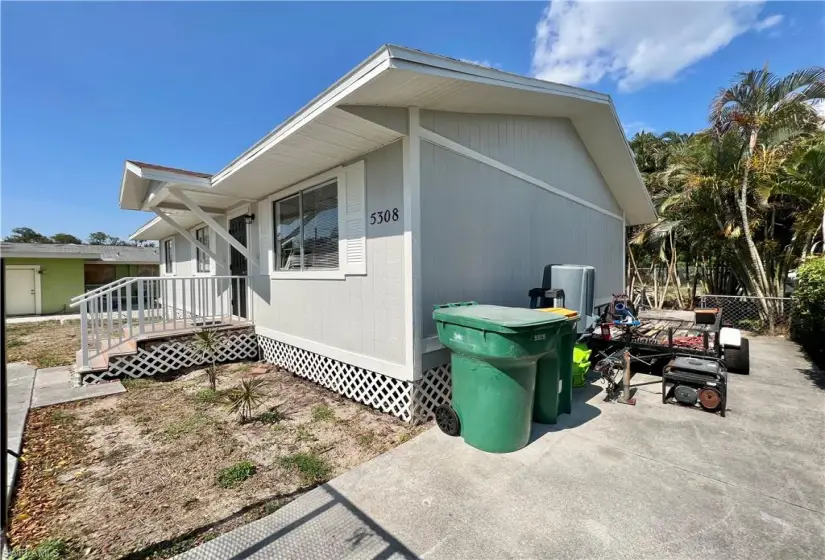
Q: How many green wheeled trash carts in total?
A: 2